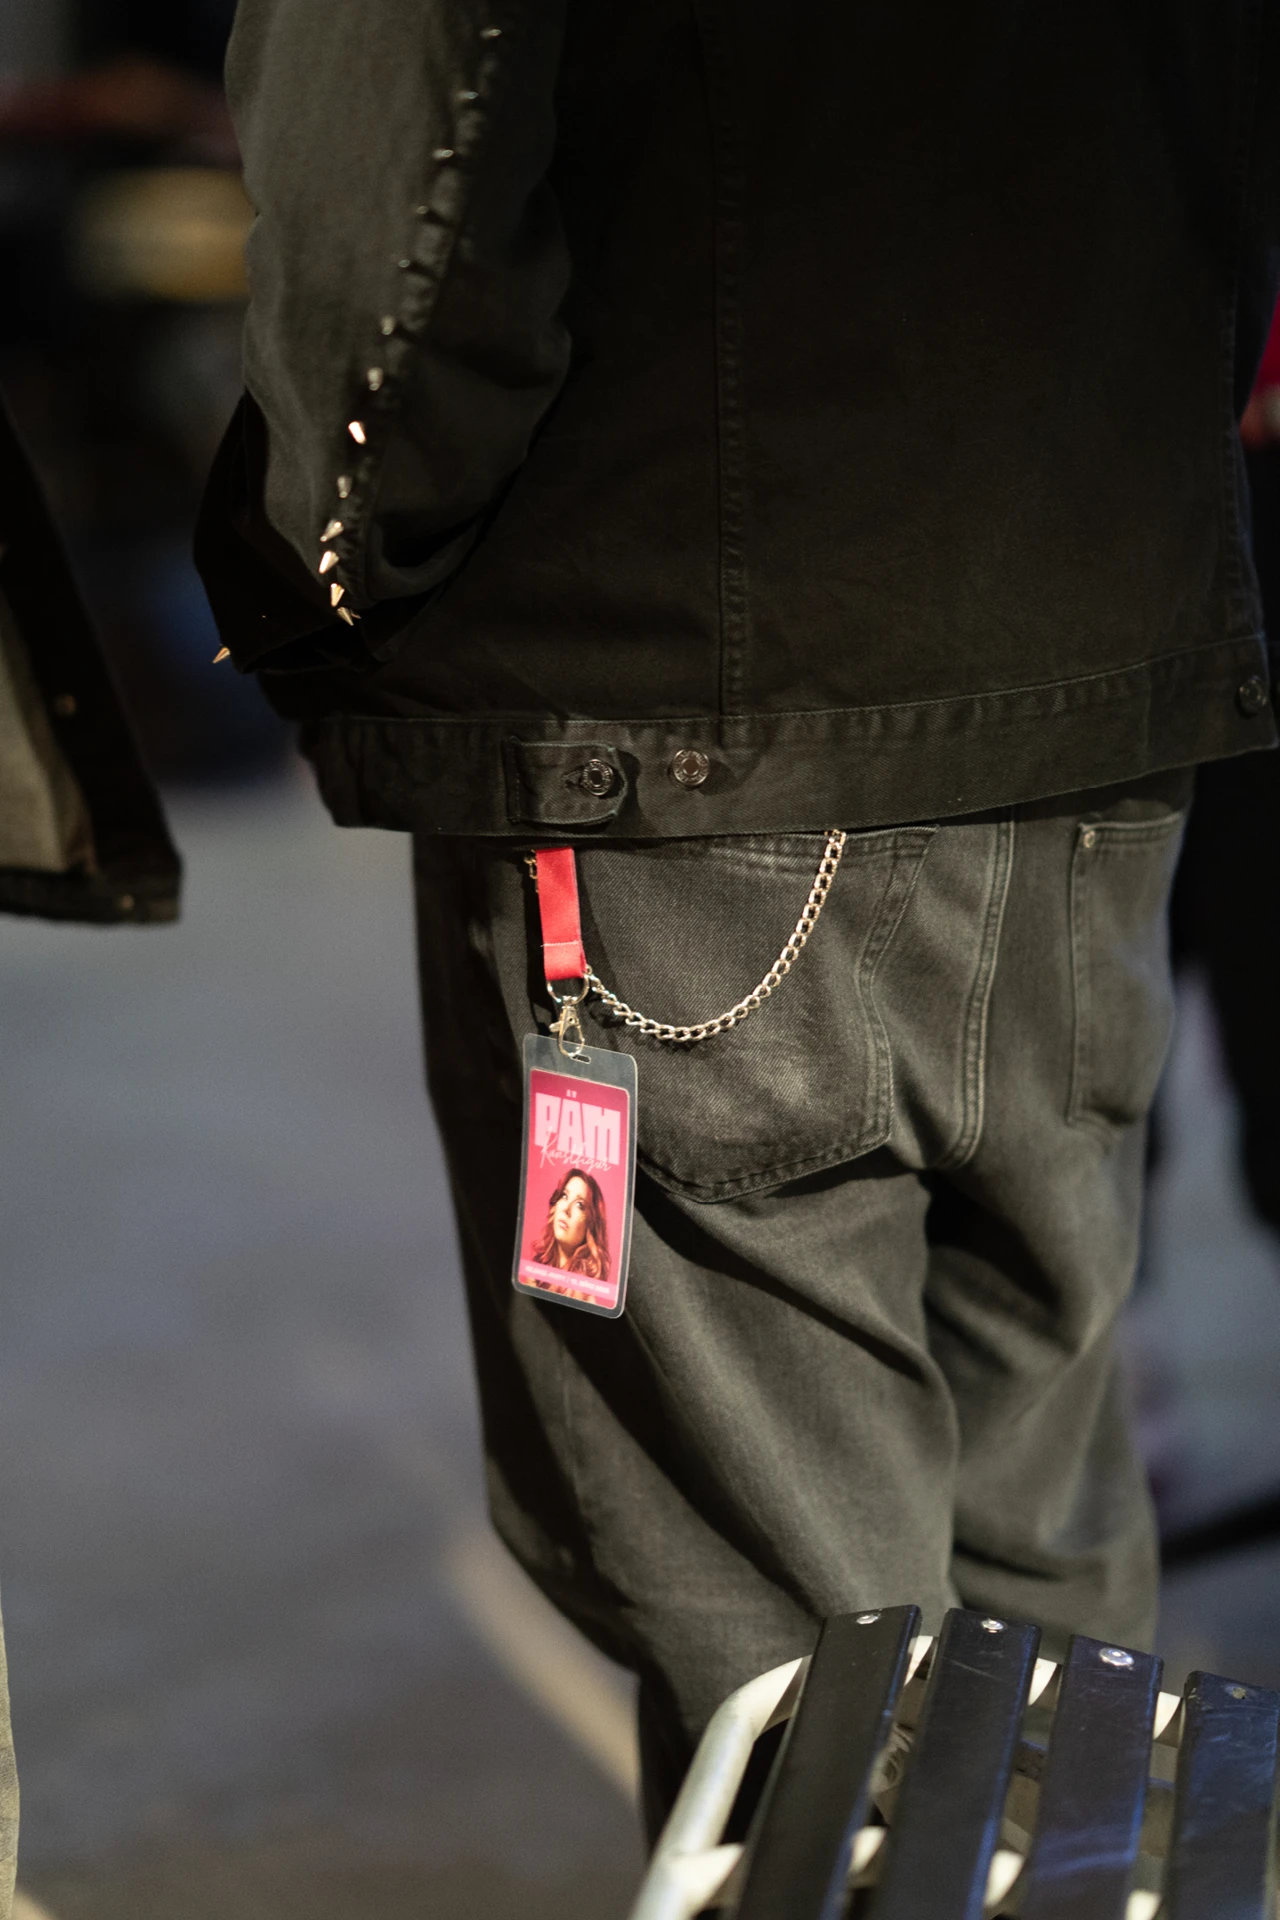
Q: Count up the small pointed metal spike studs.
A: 14